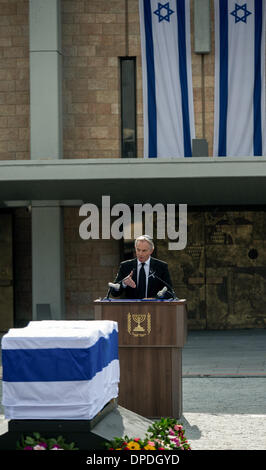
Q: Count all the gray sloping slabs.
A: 1